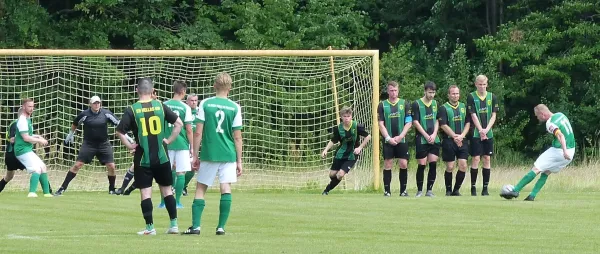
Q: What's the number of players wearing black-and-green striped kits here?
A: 7